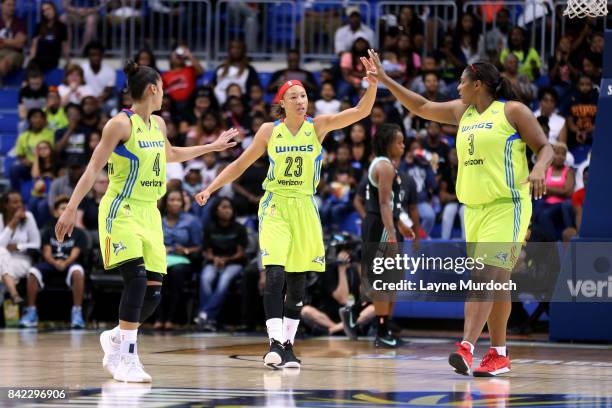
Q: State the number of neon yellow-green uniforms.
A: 3